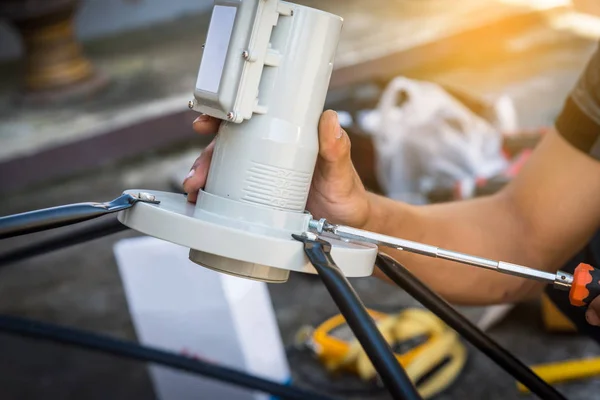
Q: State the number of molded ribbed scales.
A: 1